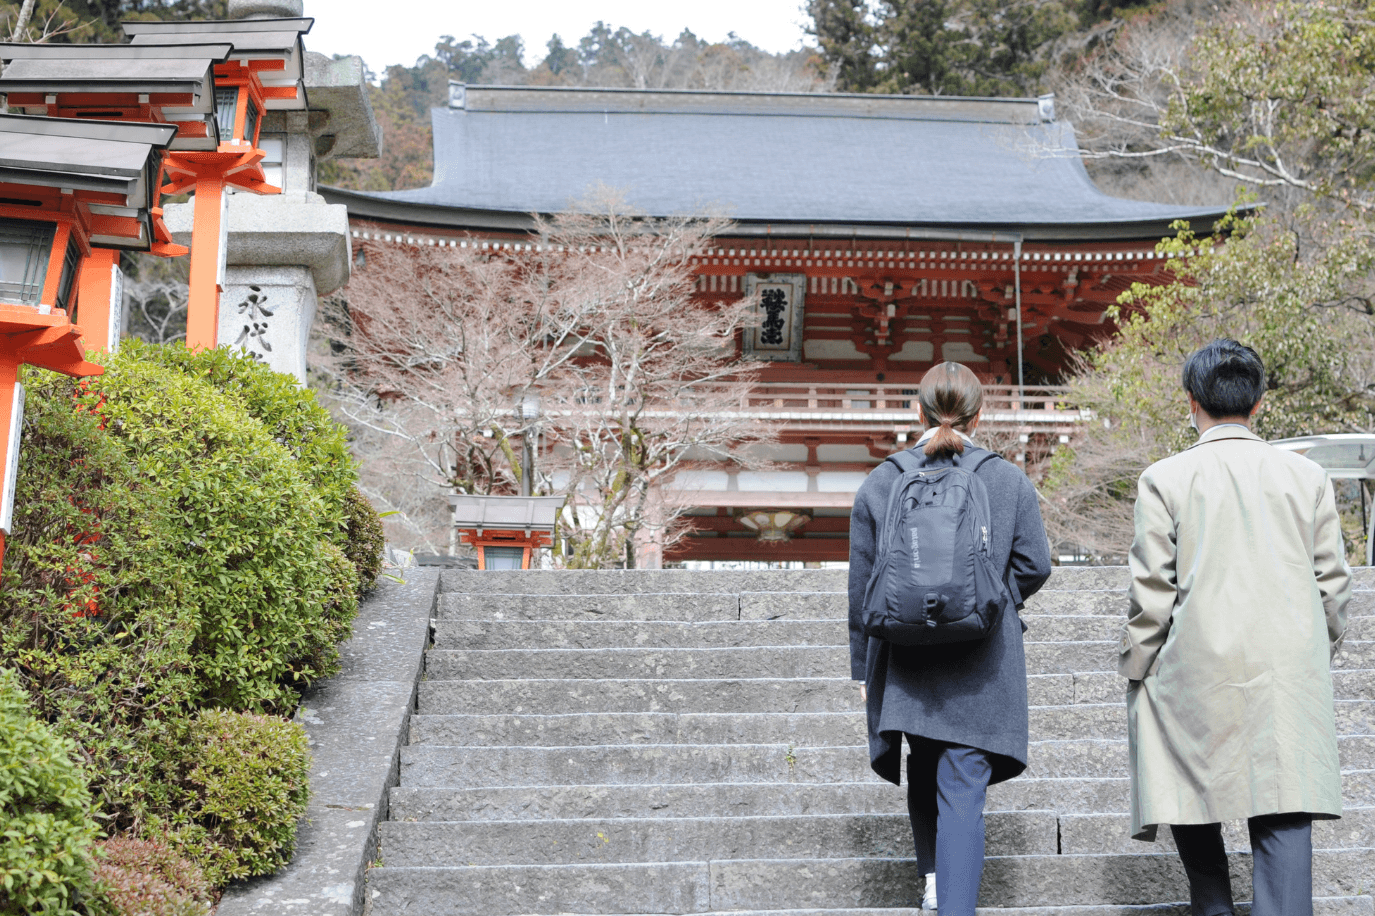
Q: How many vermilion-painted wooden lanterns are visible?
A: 4